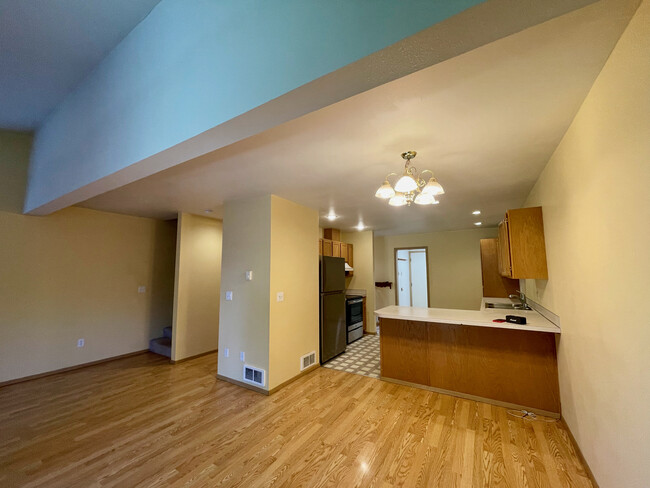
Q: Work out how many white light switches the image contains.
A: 3